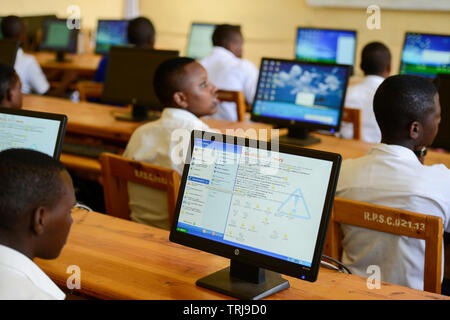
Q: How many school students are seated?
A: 8